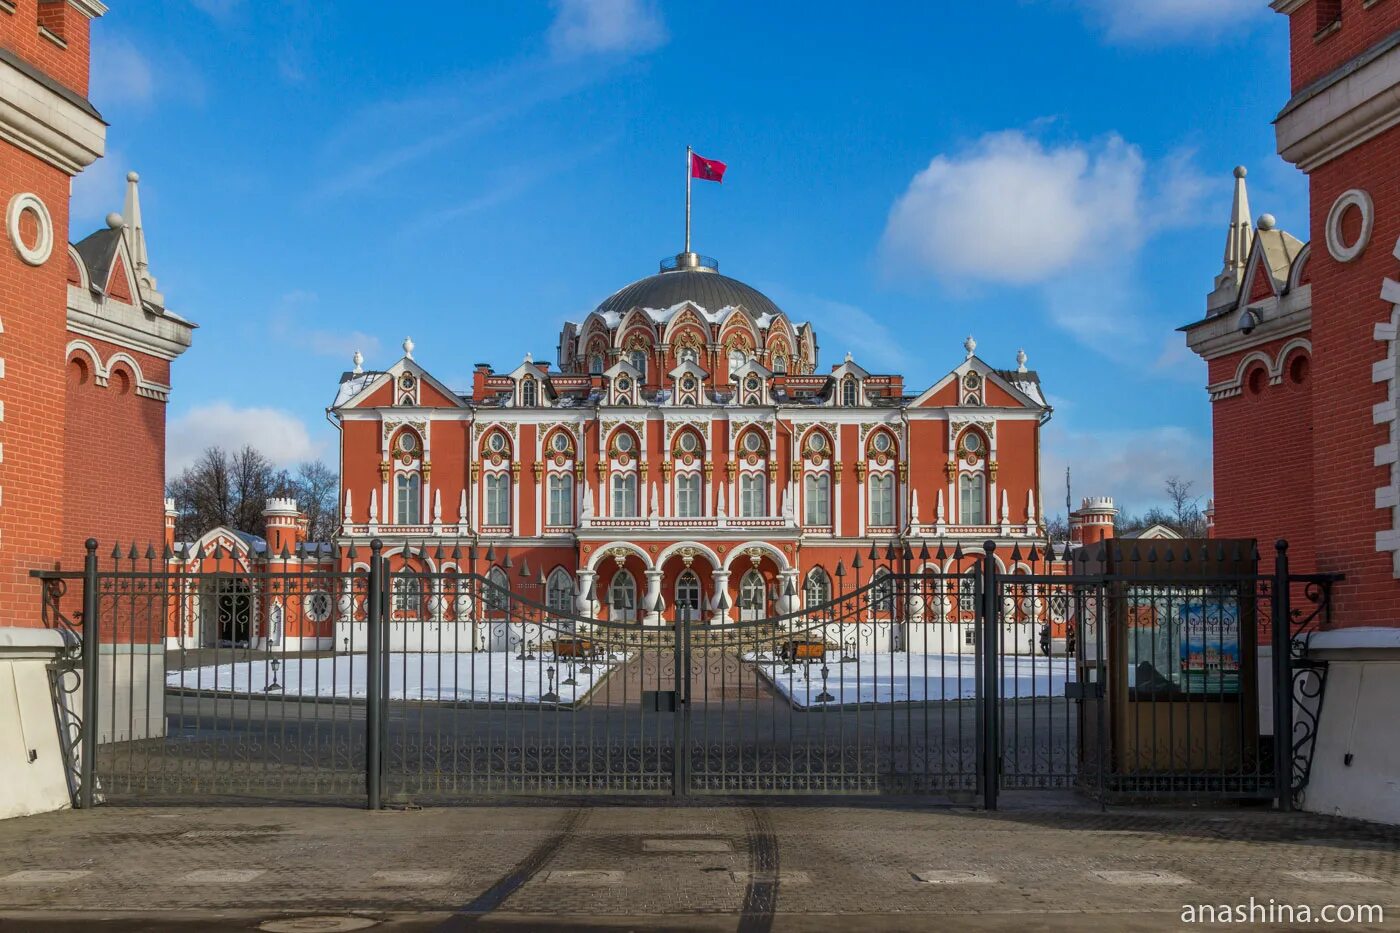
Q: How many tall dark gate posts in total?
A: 4